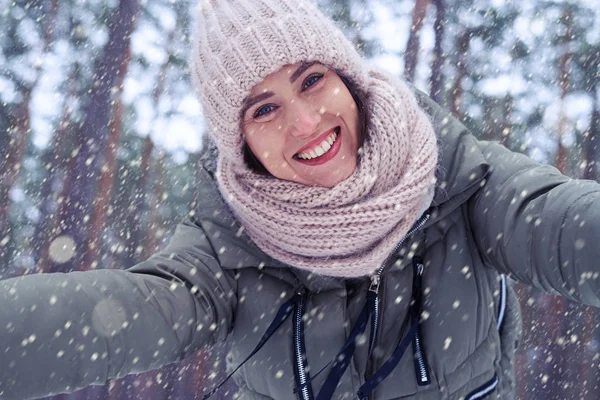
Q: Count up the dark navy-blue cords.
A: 3